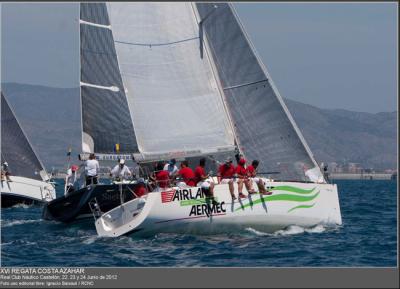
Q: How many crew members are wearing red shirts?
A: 7